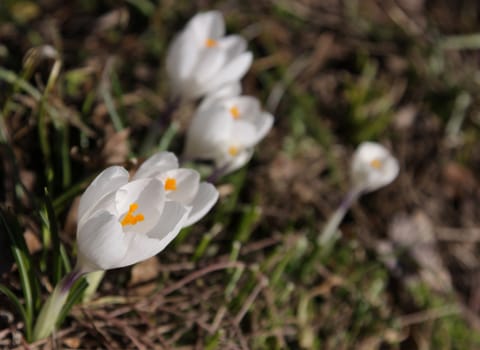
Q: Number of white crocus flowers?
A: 6